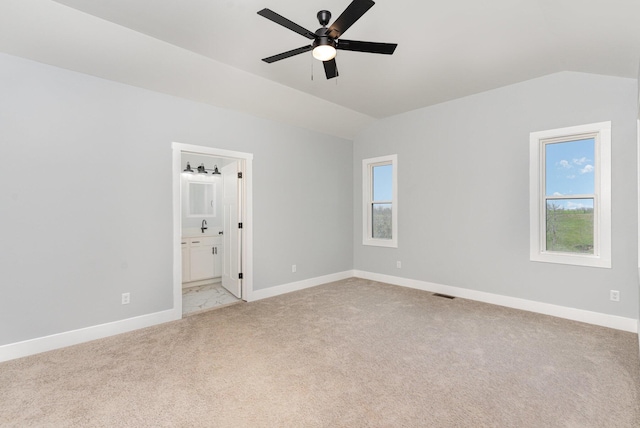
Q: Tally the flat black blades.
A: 5